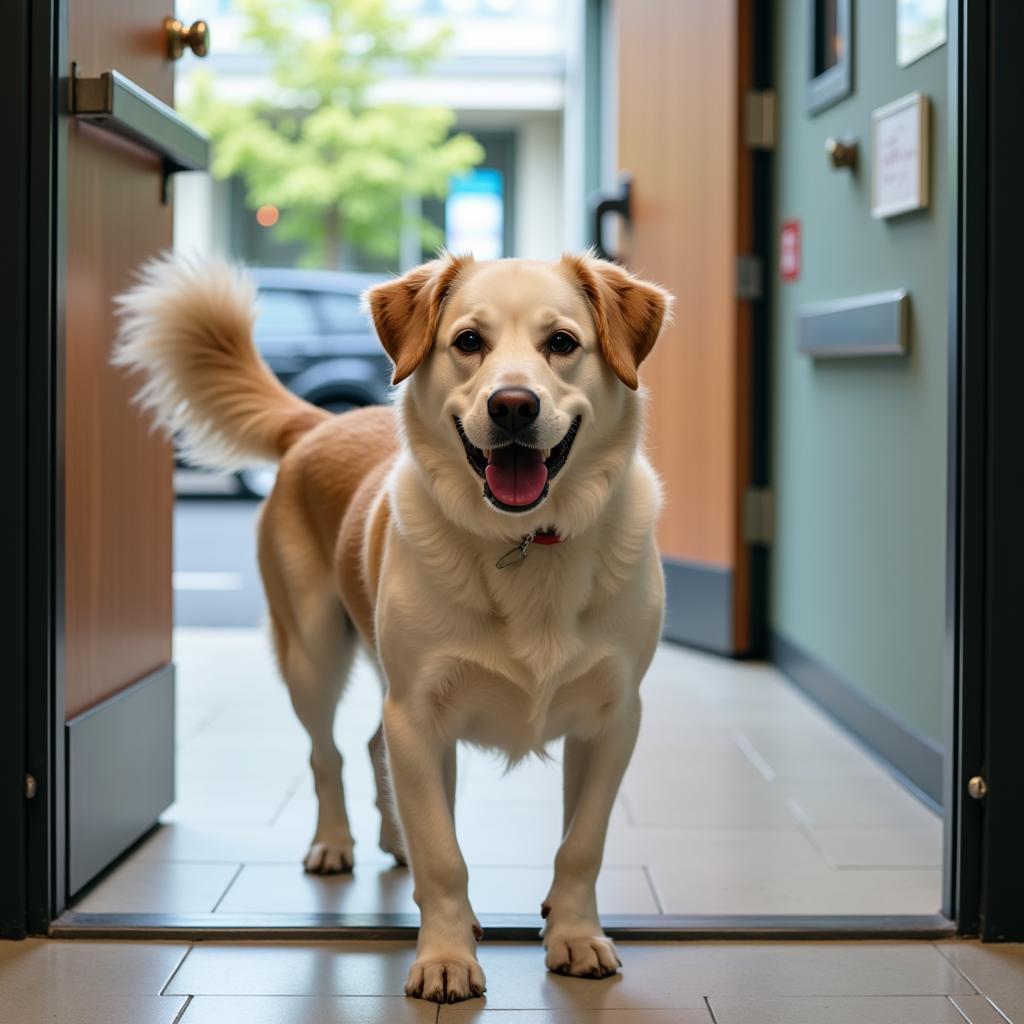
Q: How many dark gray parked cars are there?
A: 1